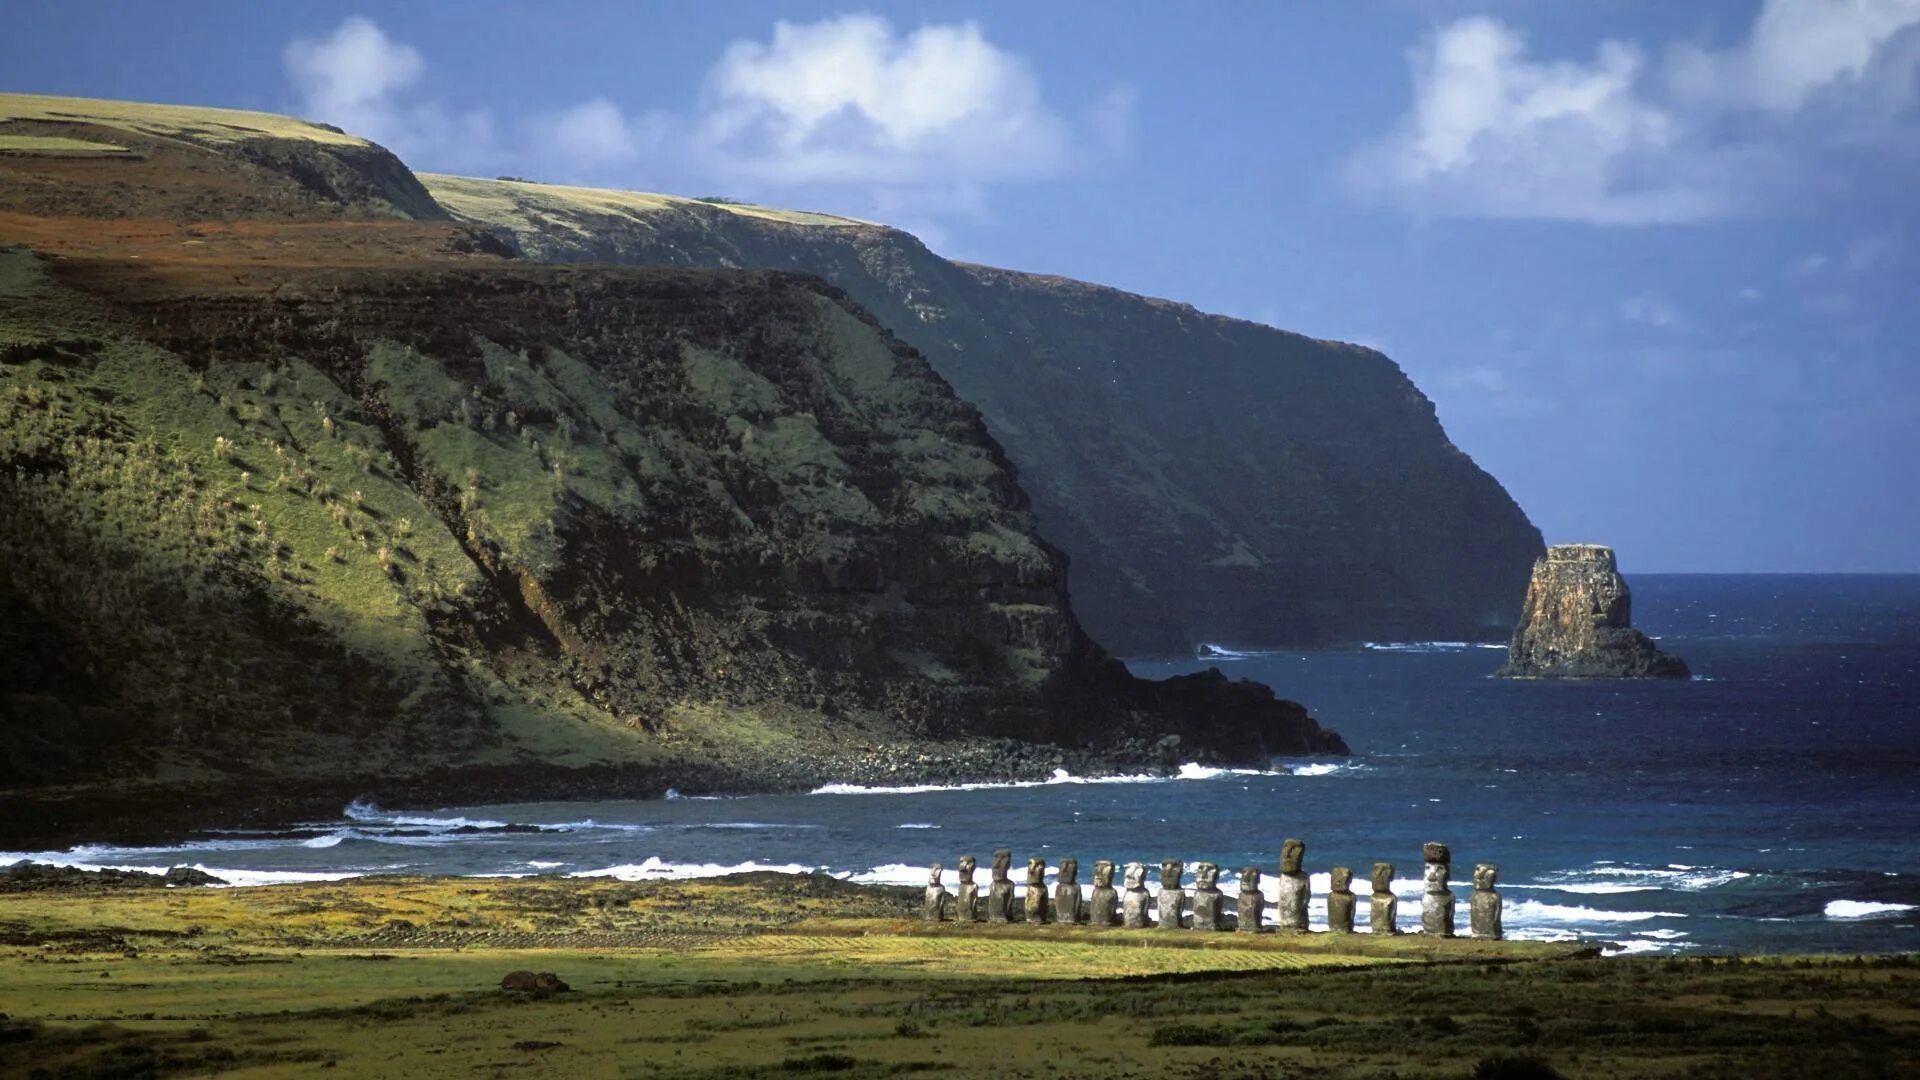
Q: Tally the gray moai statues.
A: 15